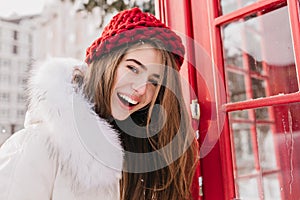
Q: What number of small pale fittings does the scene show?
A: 3